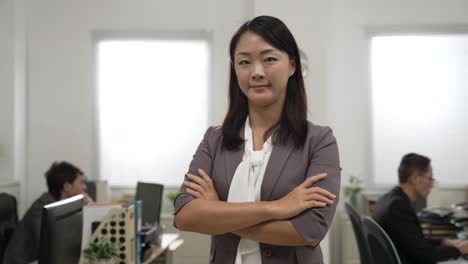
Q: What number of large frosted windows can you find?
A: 2